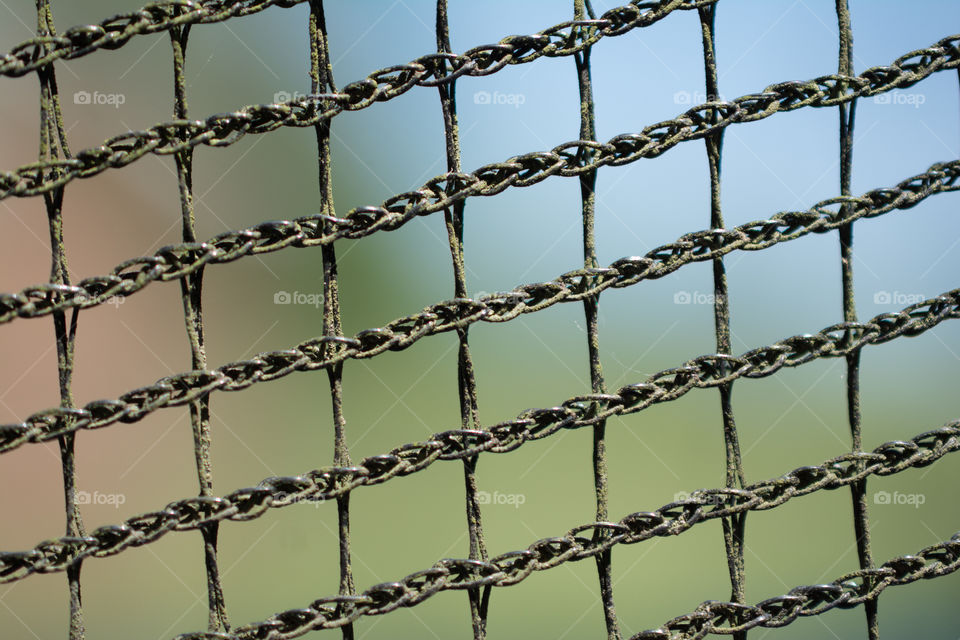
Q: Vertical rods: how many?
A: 7